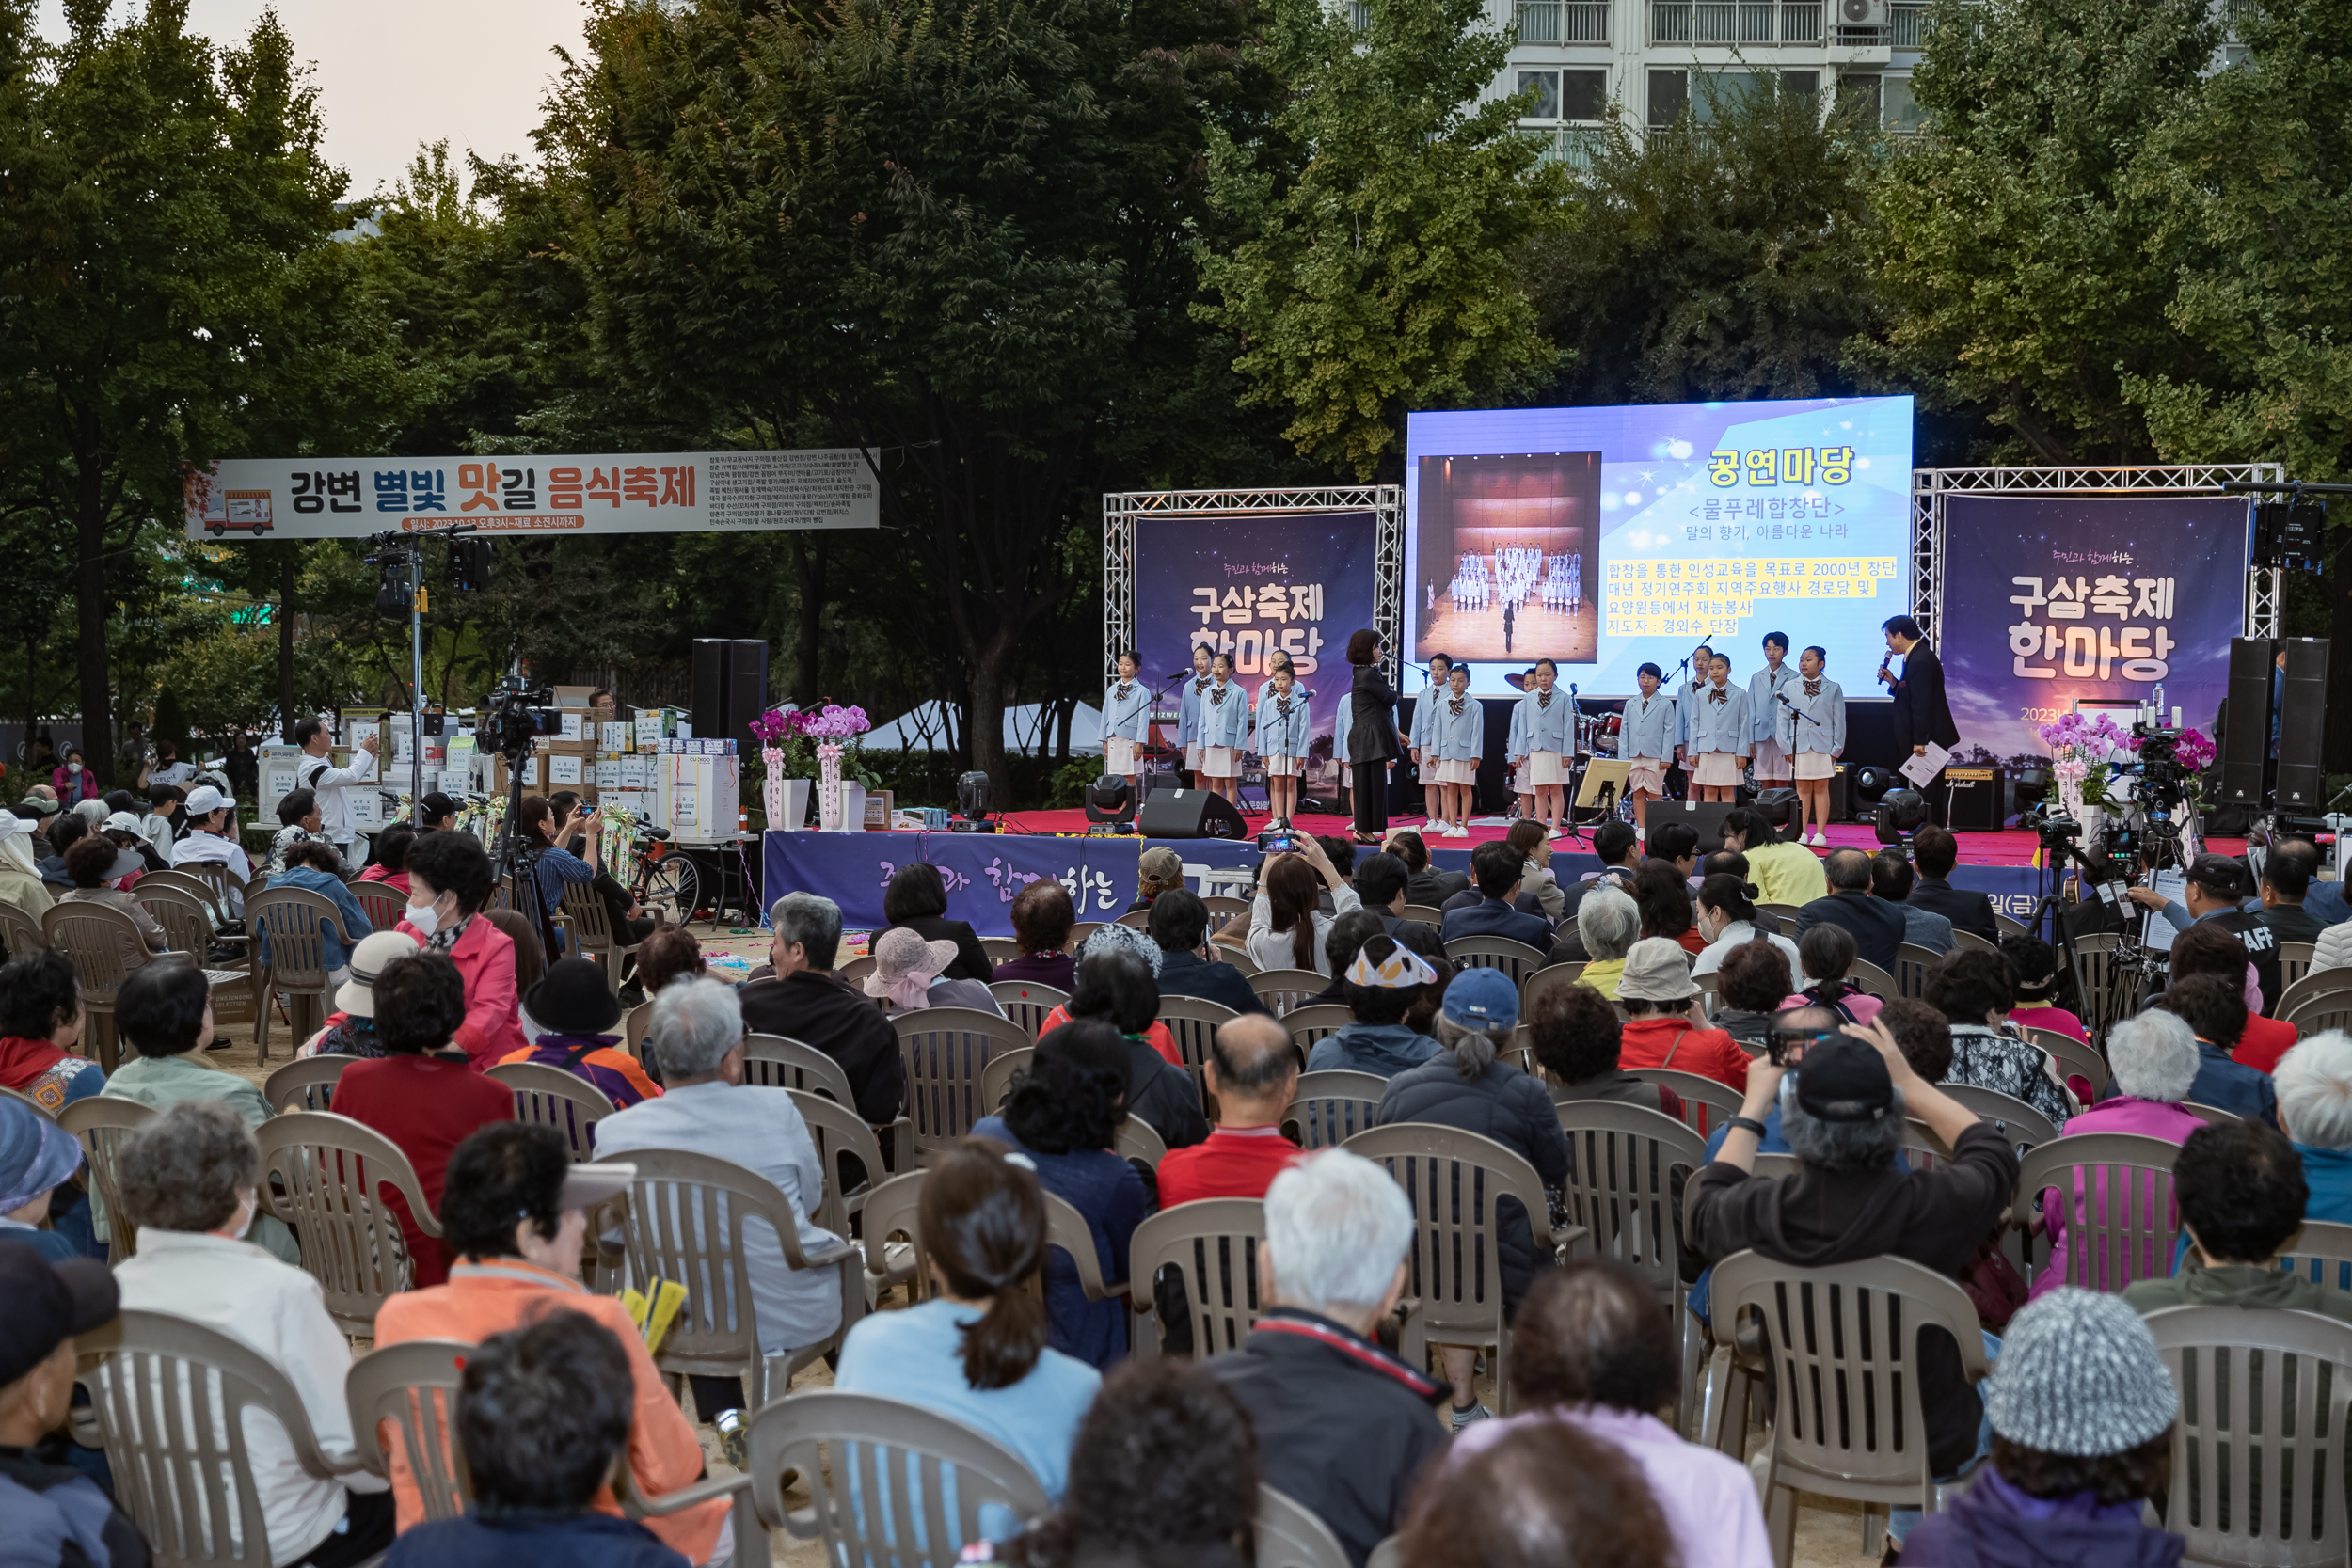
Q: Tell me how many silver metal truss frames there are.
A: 2